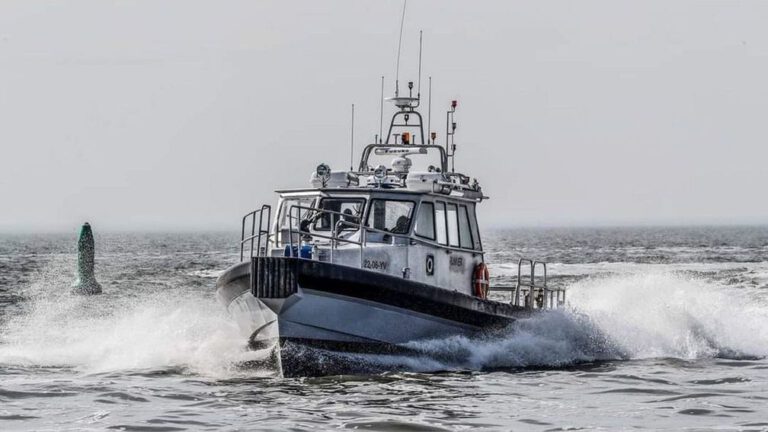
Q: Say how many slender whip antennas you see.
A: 5